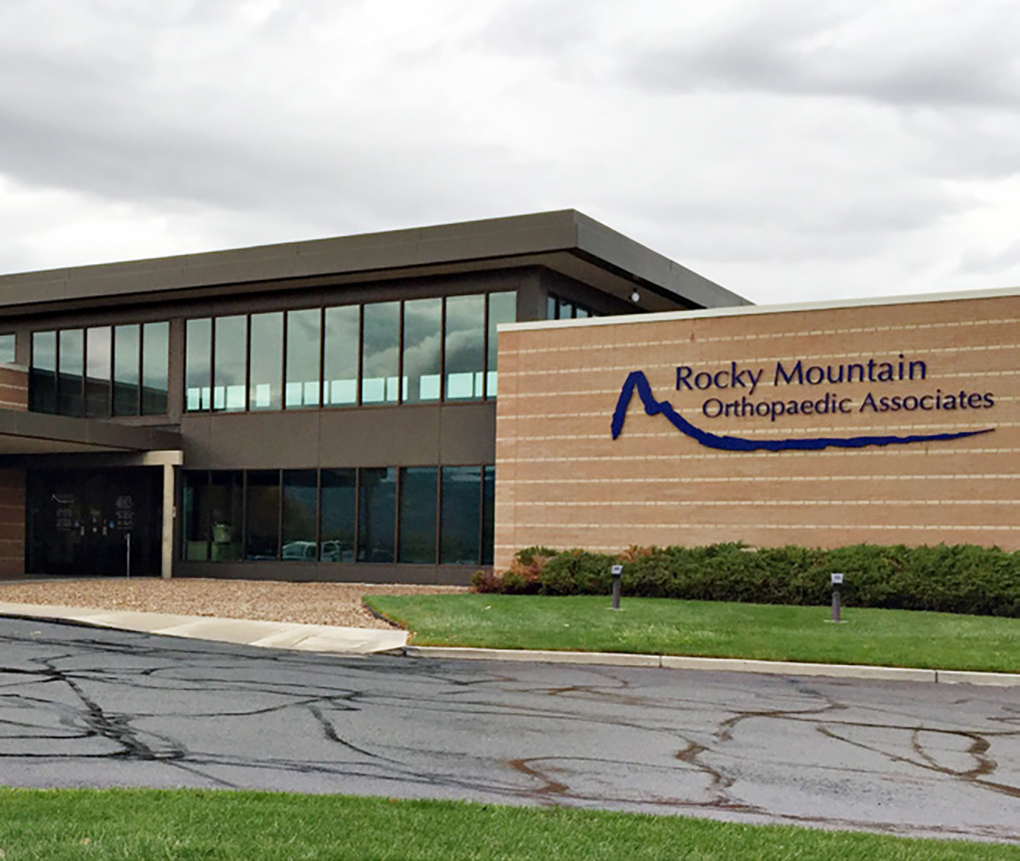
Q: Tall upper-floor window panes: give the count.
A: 14